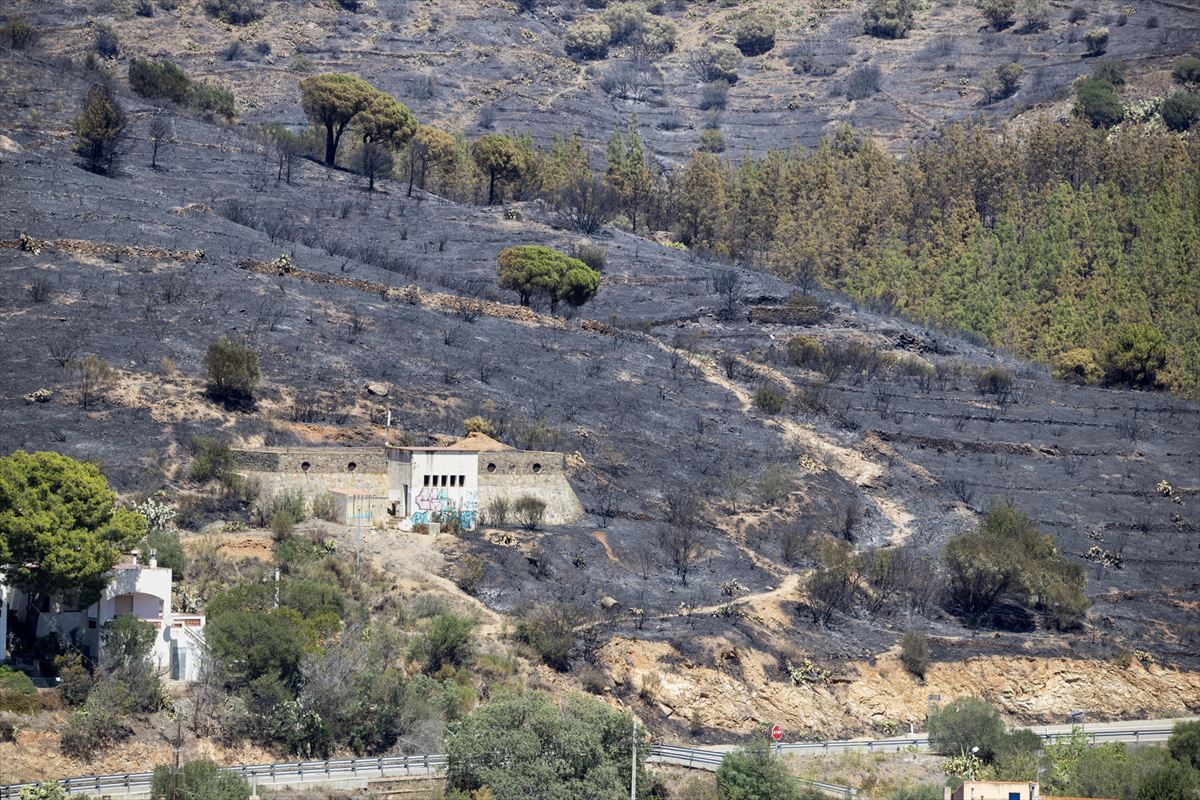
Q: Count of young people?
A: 0